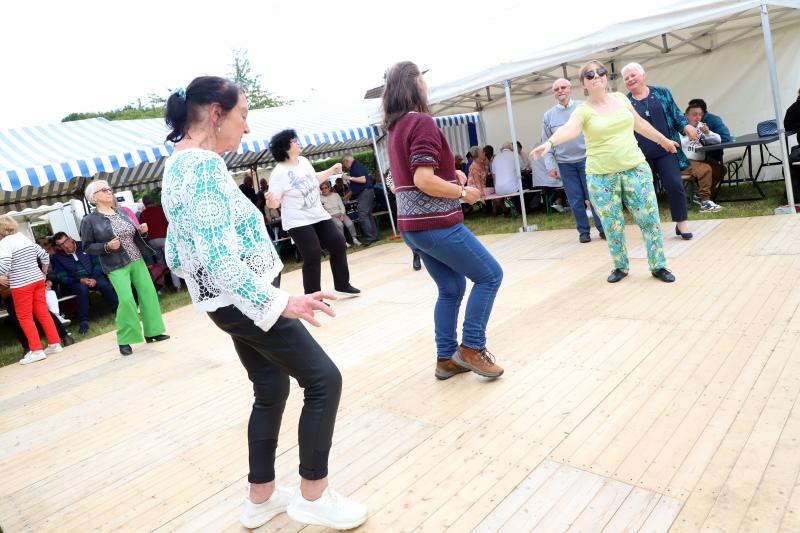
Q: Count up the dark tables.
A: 1